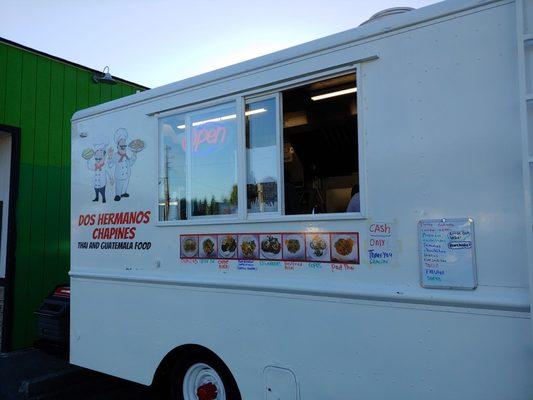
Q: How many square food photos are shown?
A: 8